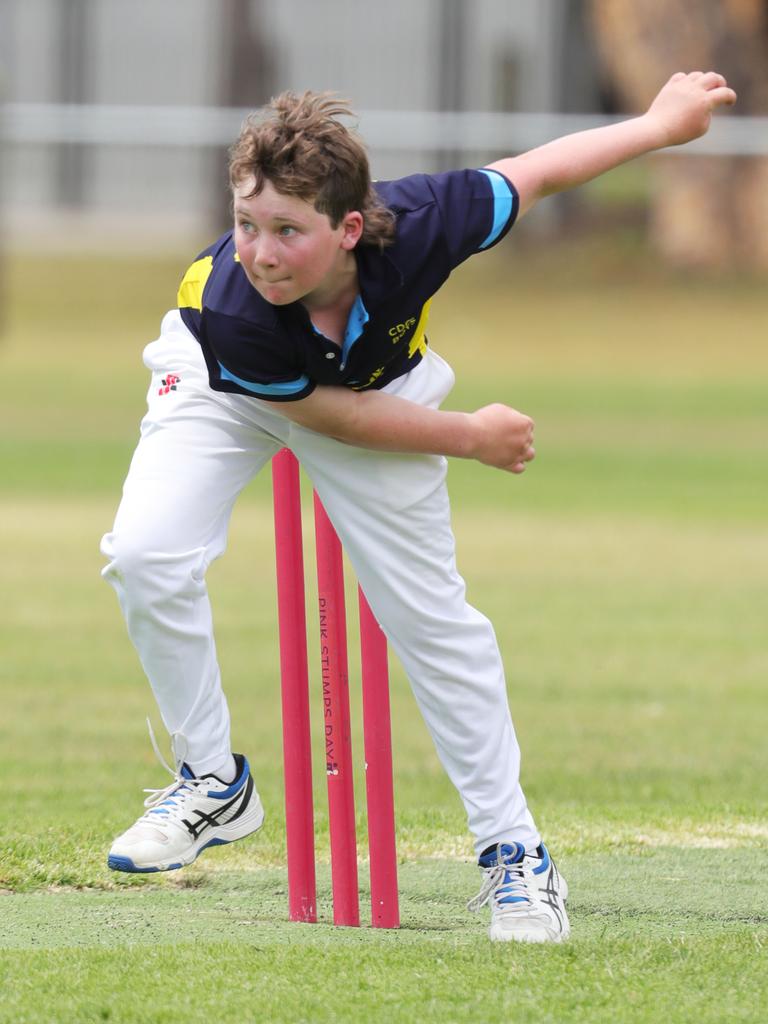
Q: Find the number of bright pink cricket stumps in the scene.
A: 3